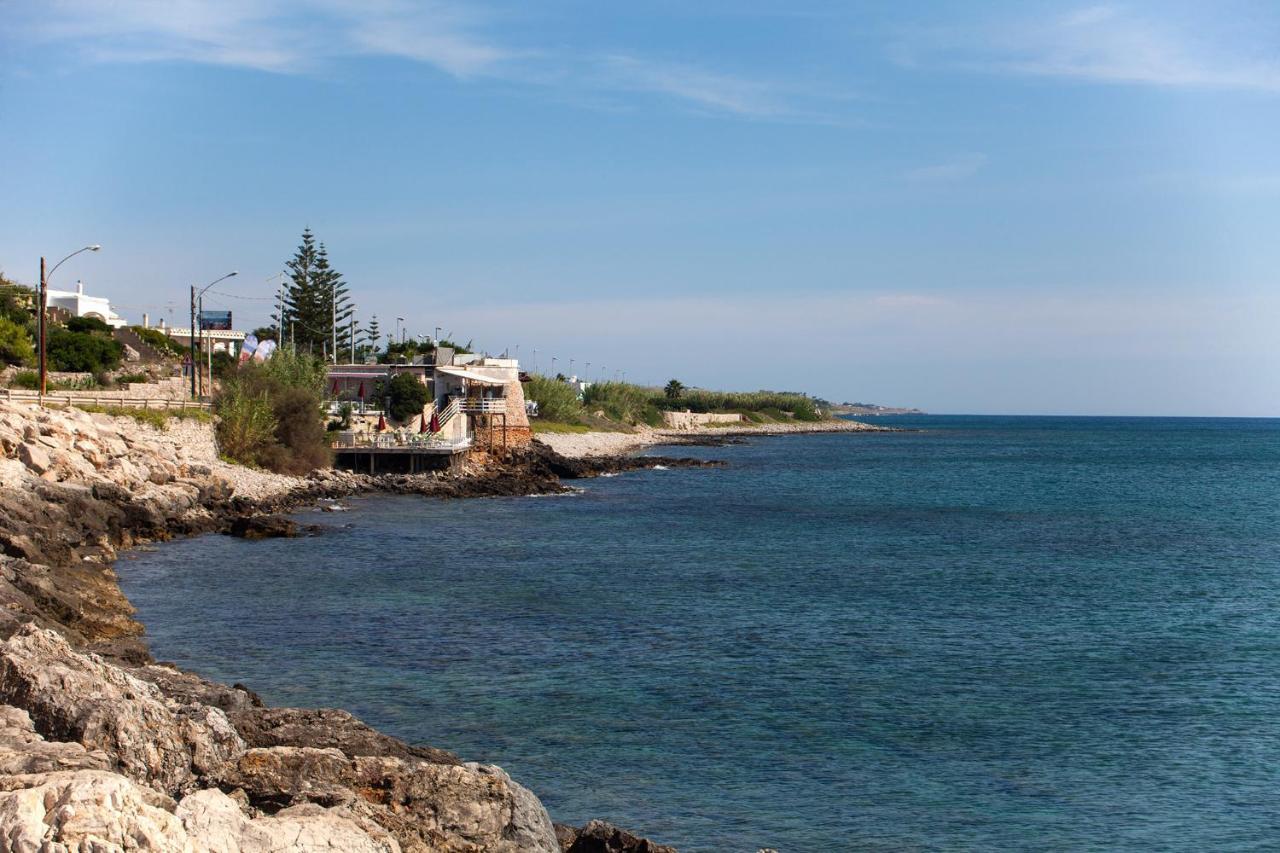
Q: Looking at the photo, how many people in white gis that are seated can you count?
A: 0